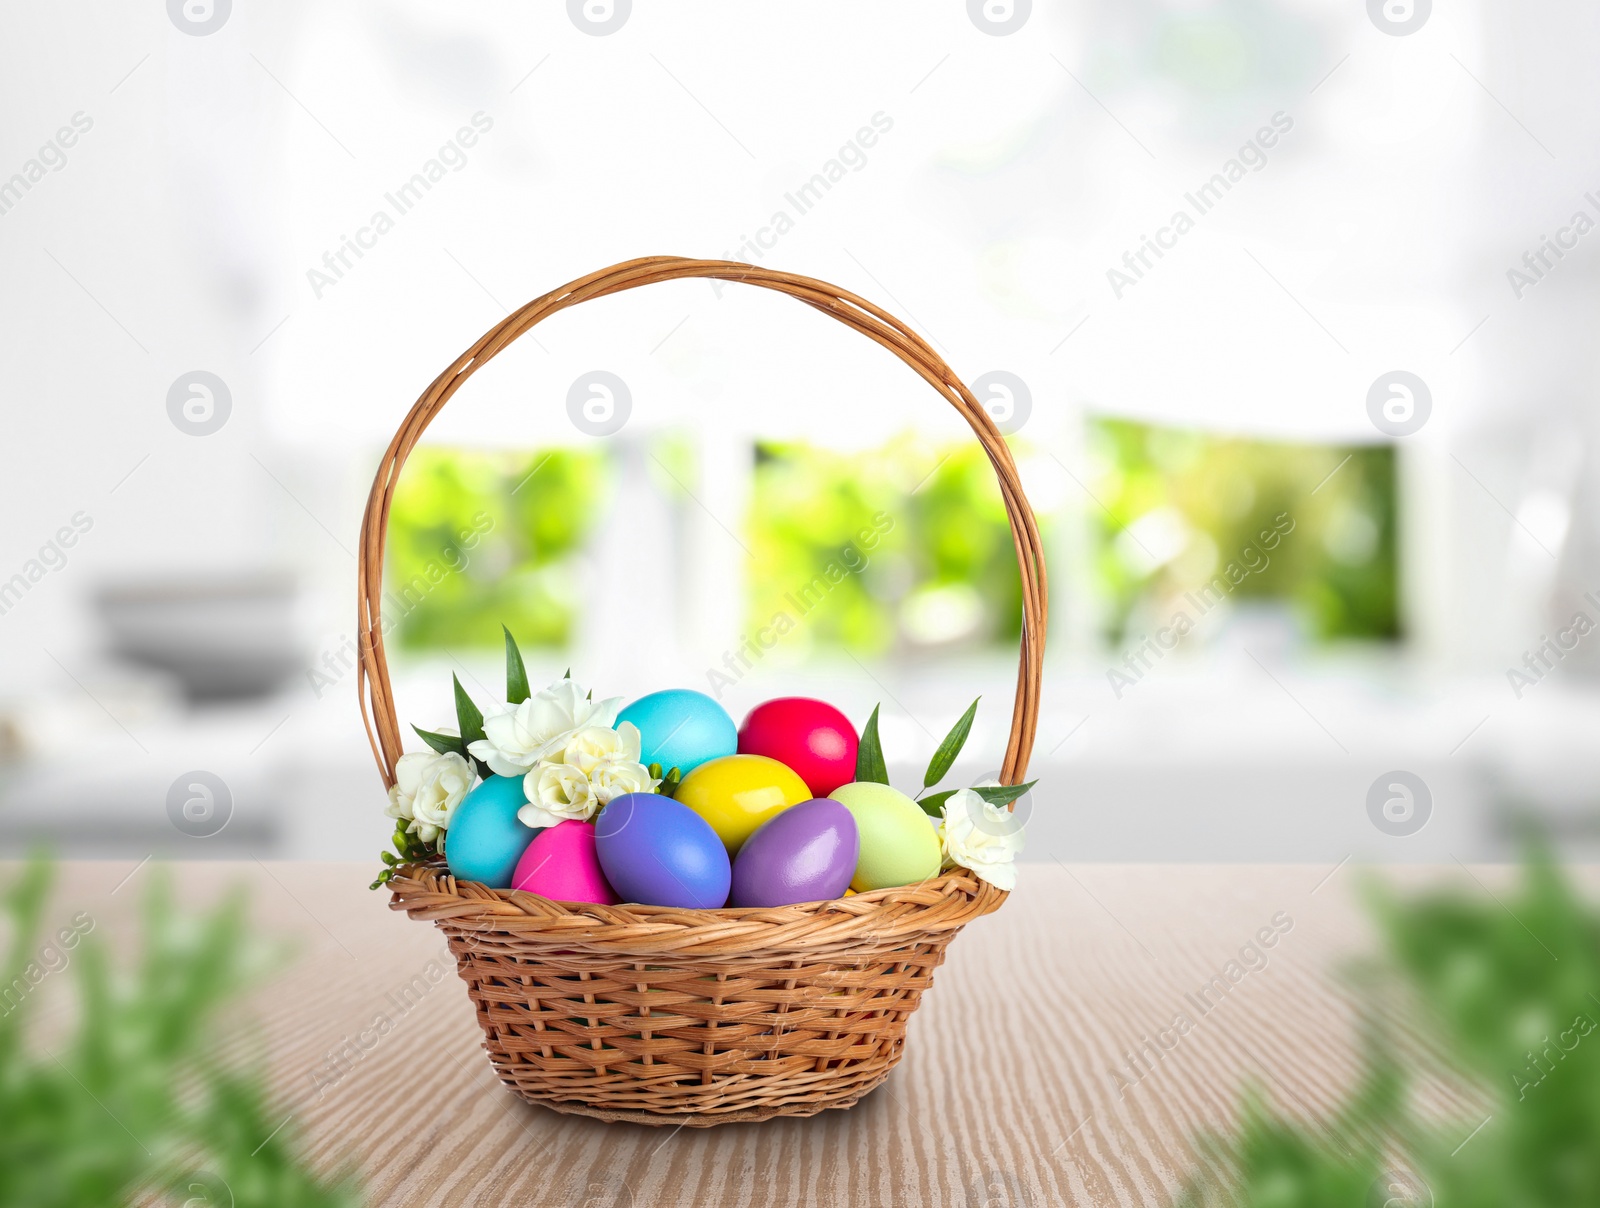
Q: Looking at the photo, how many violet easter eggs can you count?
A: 1